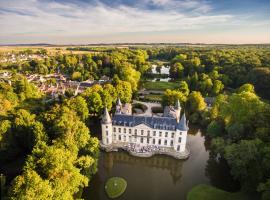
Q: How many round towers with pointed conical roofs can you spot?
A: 4